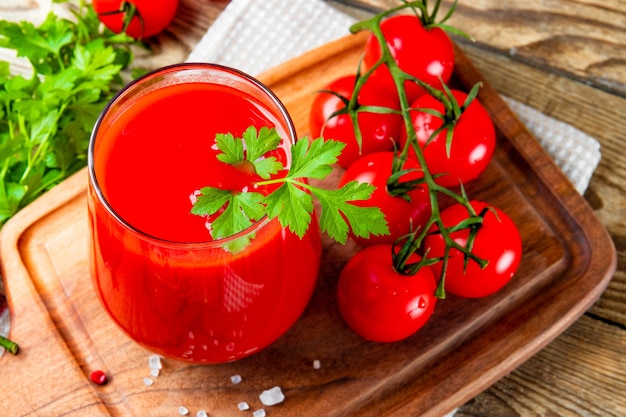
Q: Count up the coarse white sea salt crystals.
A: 10